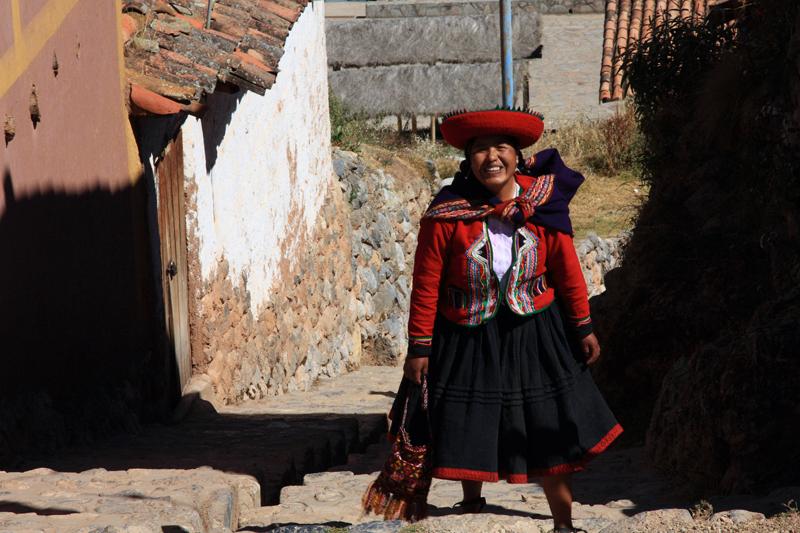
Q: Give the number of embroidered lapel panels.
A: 2